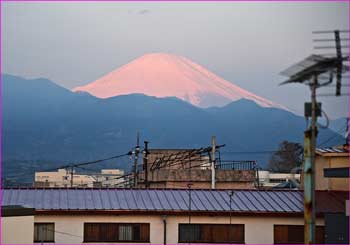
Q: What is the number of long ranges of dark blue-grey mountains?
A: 1